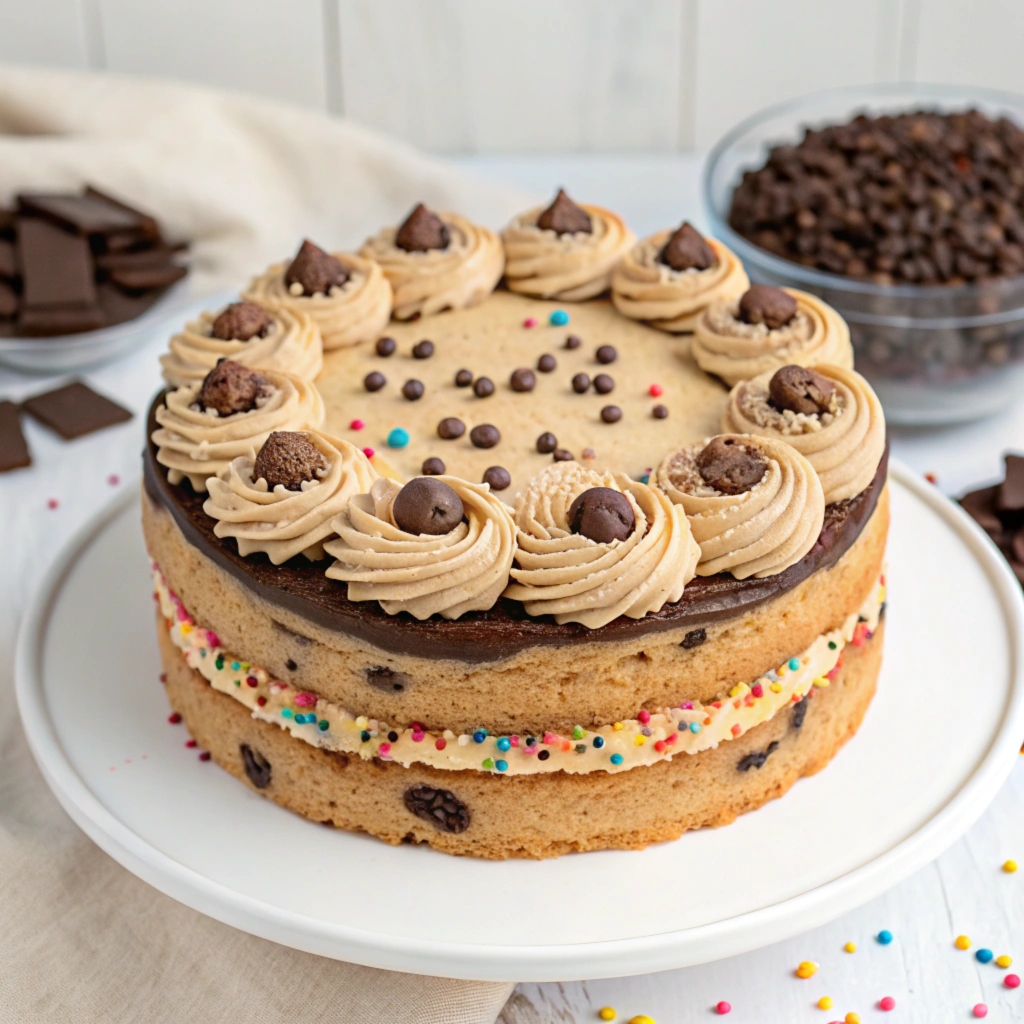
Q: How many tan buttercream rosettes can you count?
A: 12